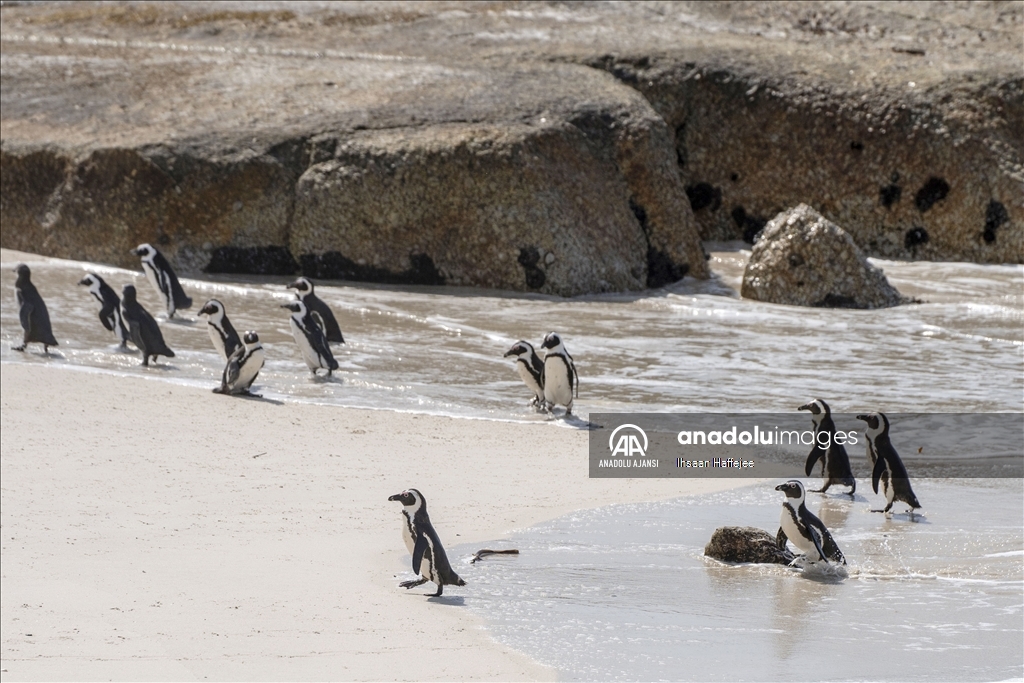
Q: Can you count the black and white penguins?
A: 14